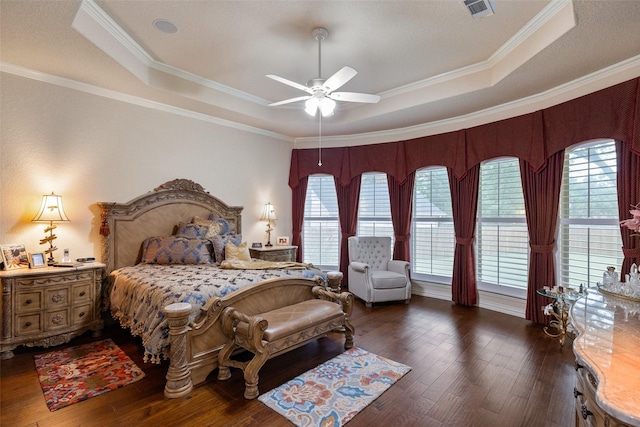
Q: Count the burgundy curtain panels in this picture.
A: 6